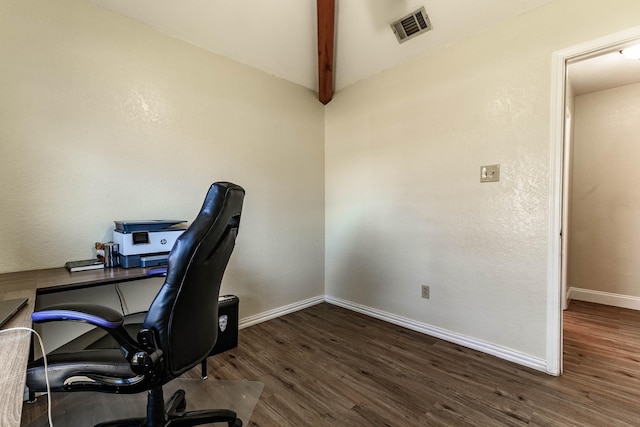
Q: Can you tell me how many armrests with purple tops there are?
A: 2